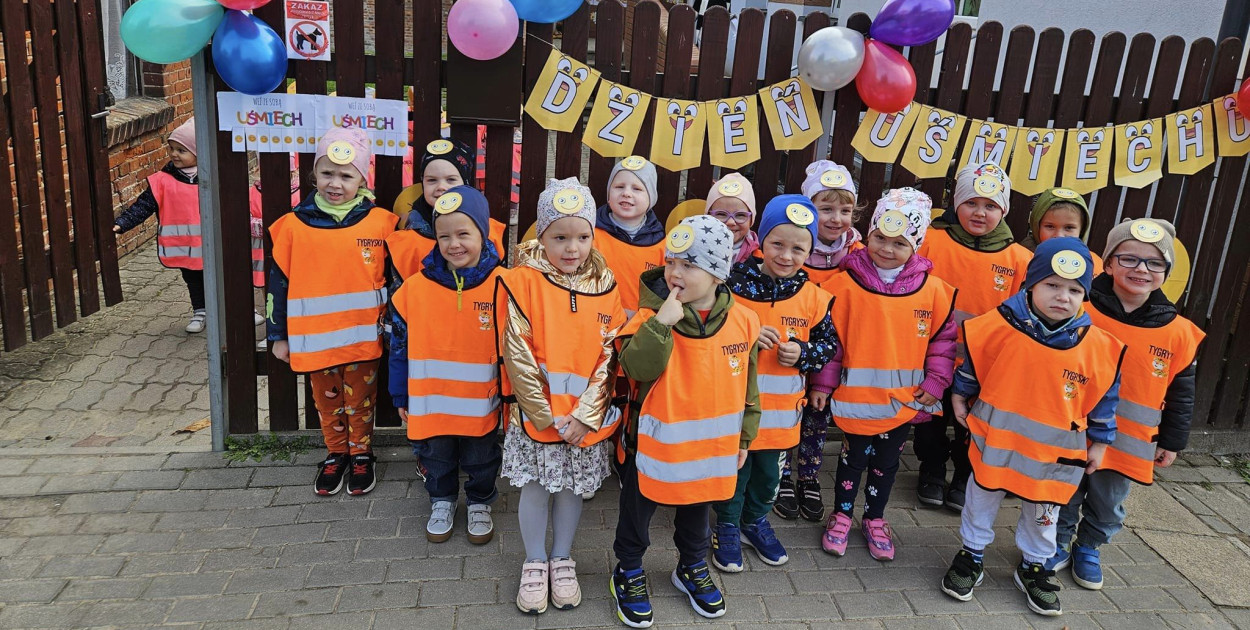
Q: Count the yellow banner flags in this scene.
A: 13